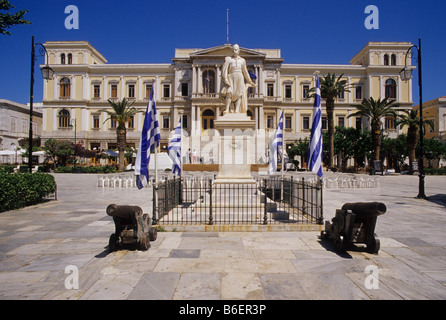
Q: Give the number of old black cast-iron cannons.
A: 2